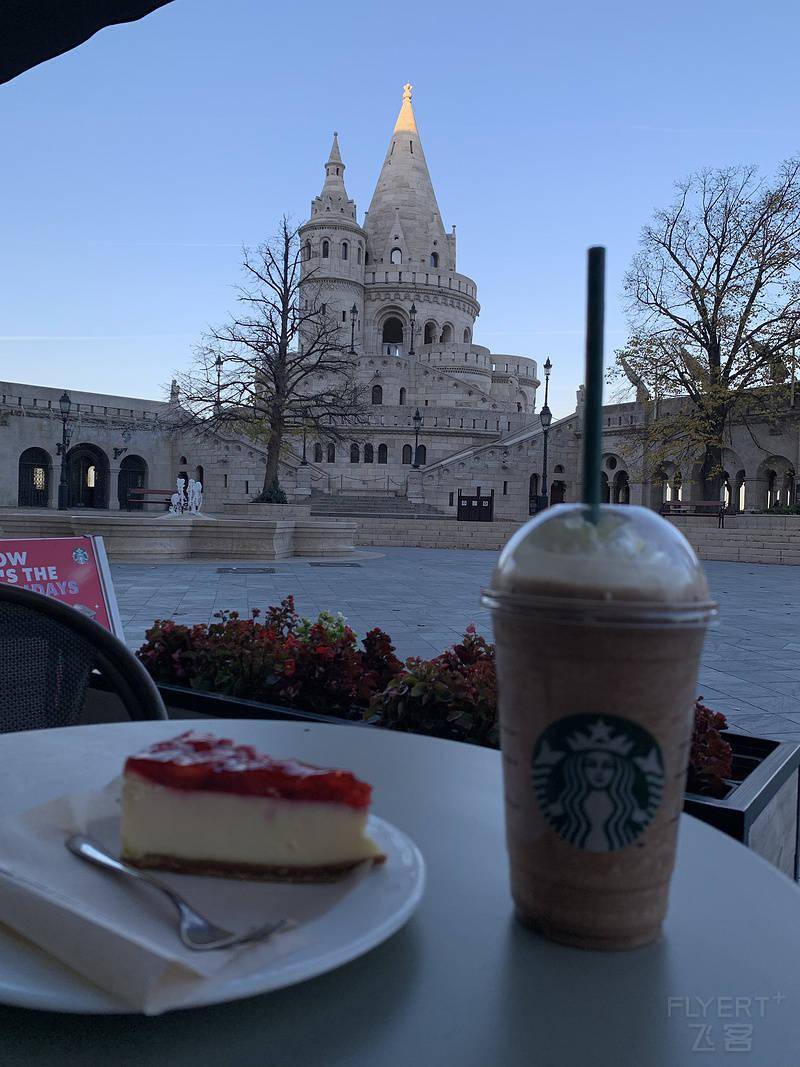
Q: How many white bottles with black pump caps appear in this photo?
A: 0